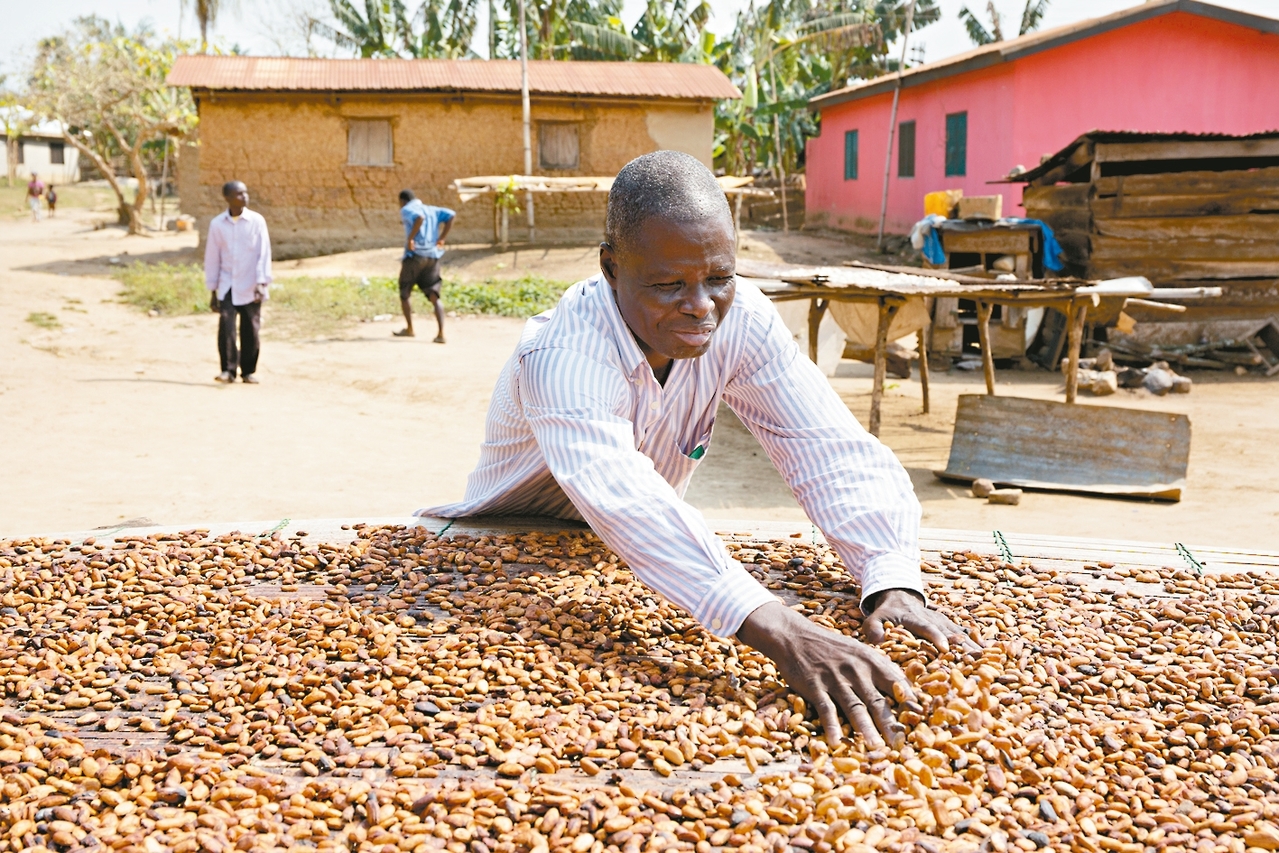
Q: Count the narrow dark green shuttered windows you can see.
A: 3